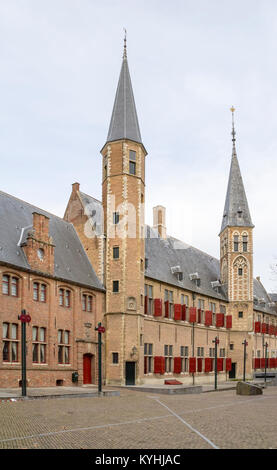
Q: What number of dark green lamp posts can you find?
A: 5